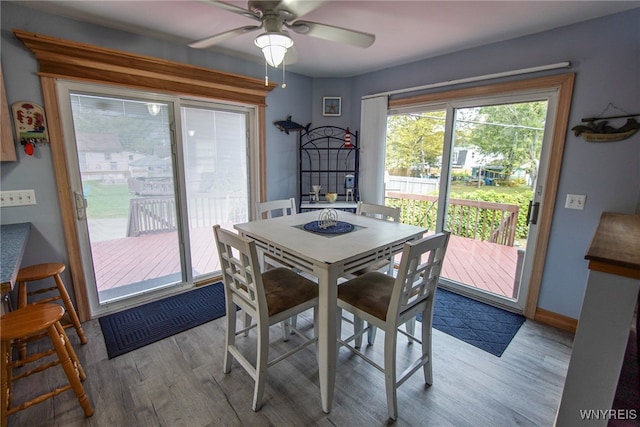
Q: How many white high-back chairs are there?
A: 4